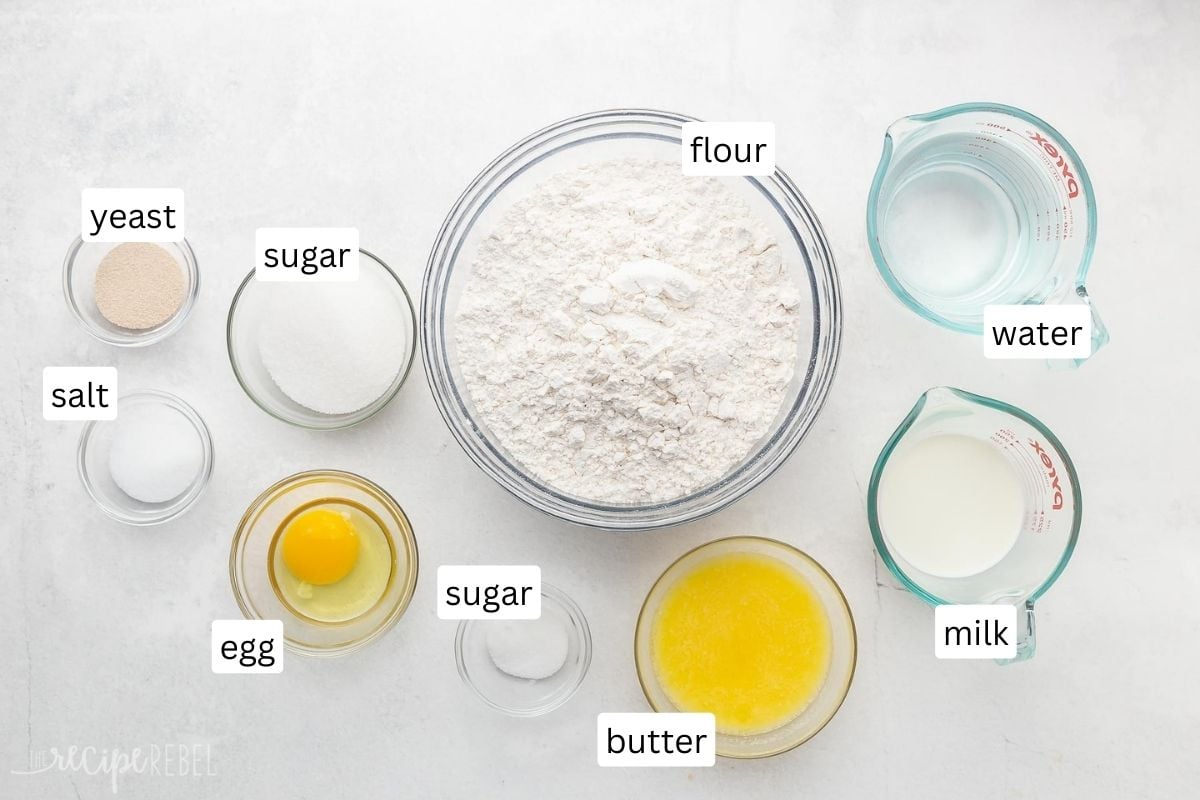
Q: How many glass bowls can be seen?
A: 7